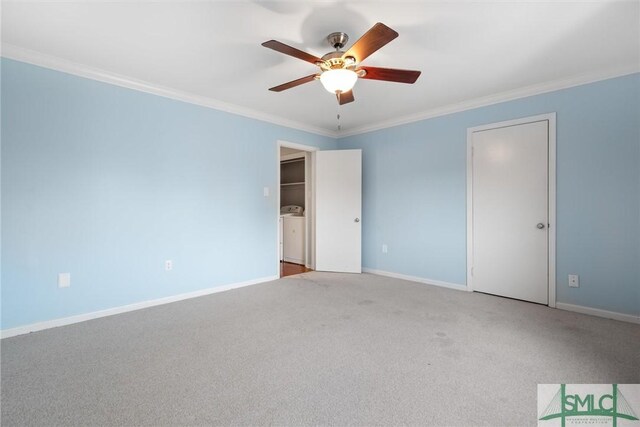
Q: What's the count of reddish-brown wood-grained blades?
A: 5